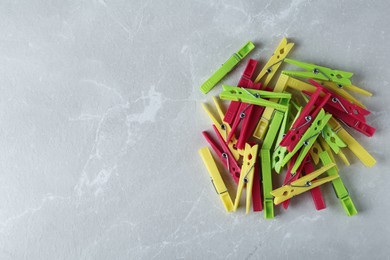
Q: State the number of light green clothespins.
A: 9